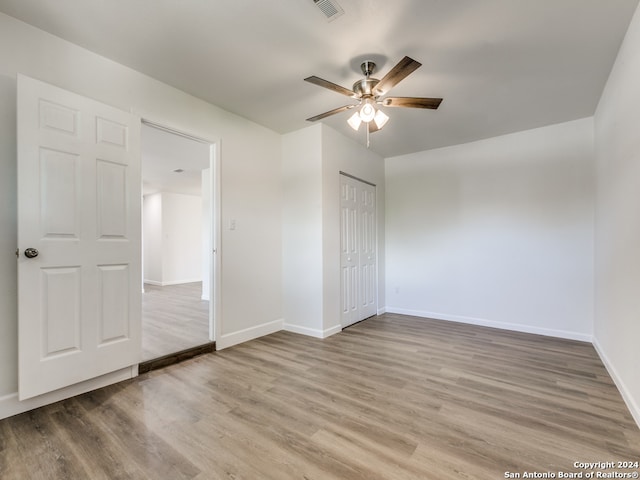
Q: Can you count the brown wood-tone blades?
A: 5